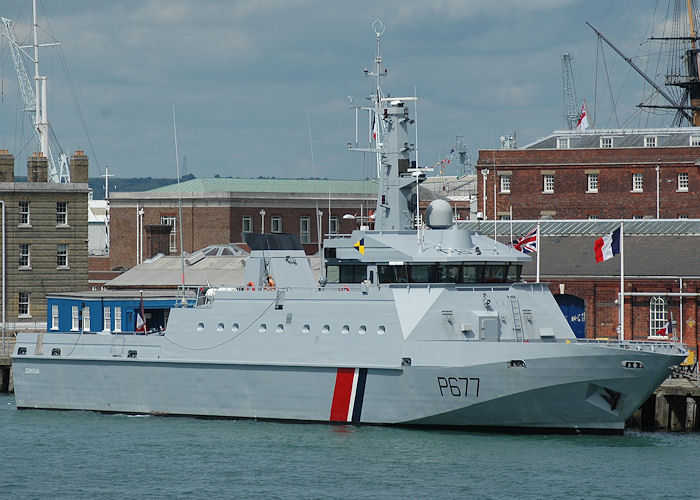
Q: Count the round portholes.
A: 10